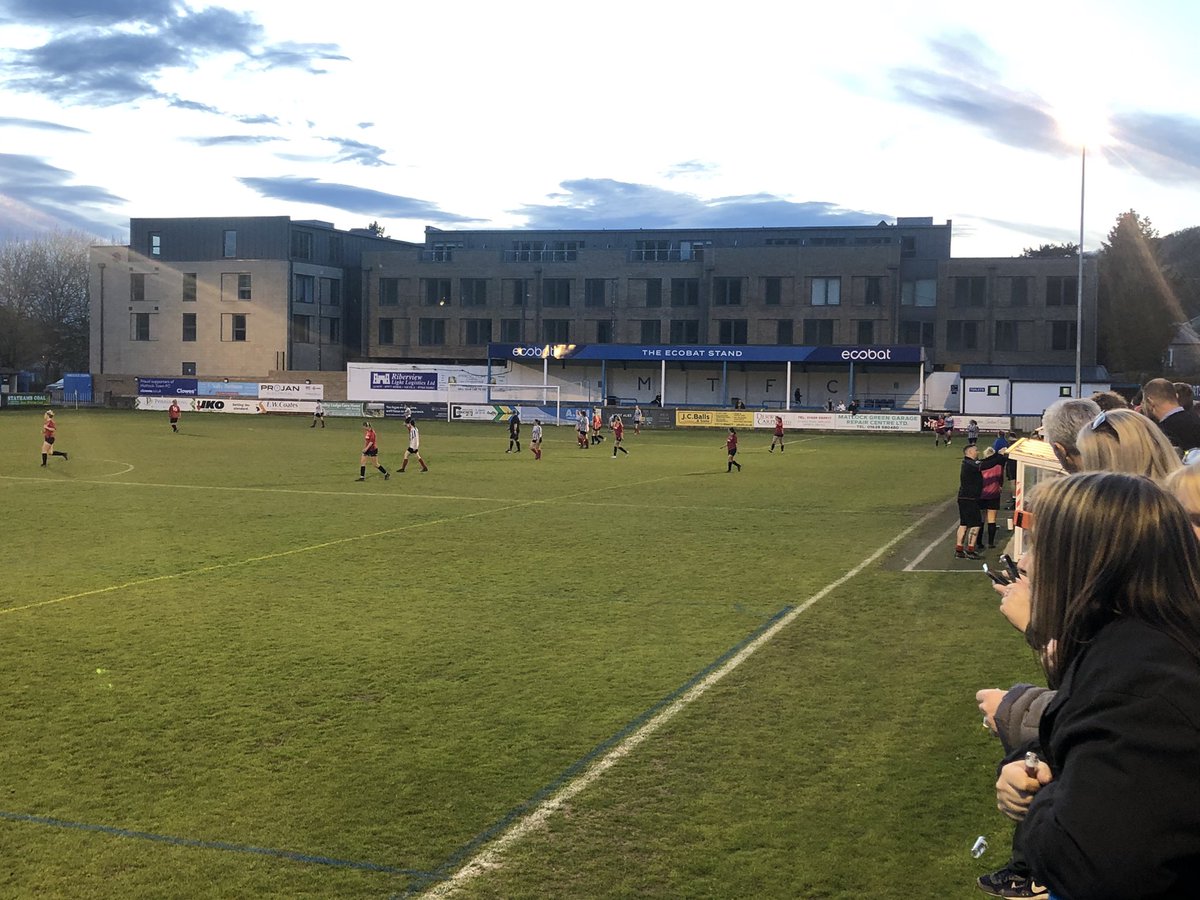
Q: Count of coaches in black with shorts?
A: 1